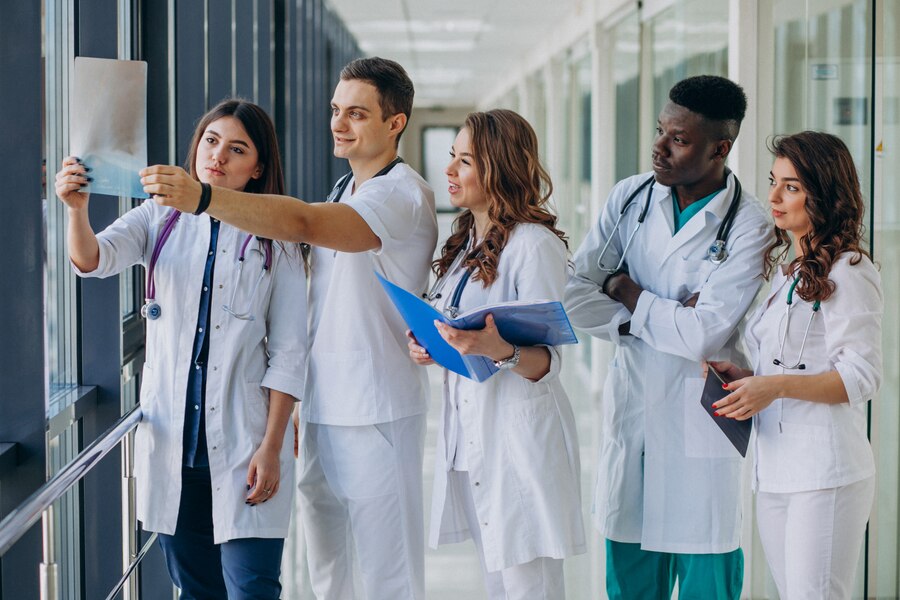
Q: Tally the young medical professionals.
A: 5